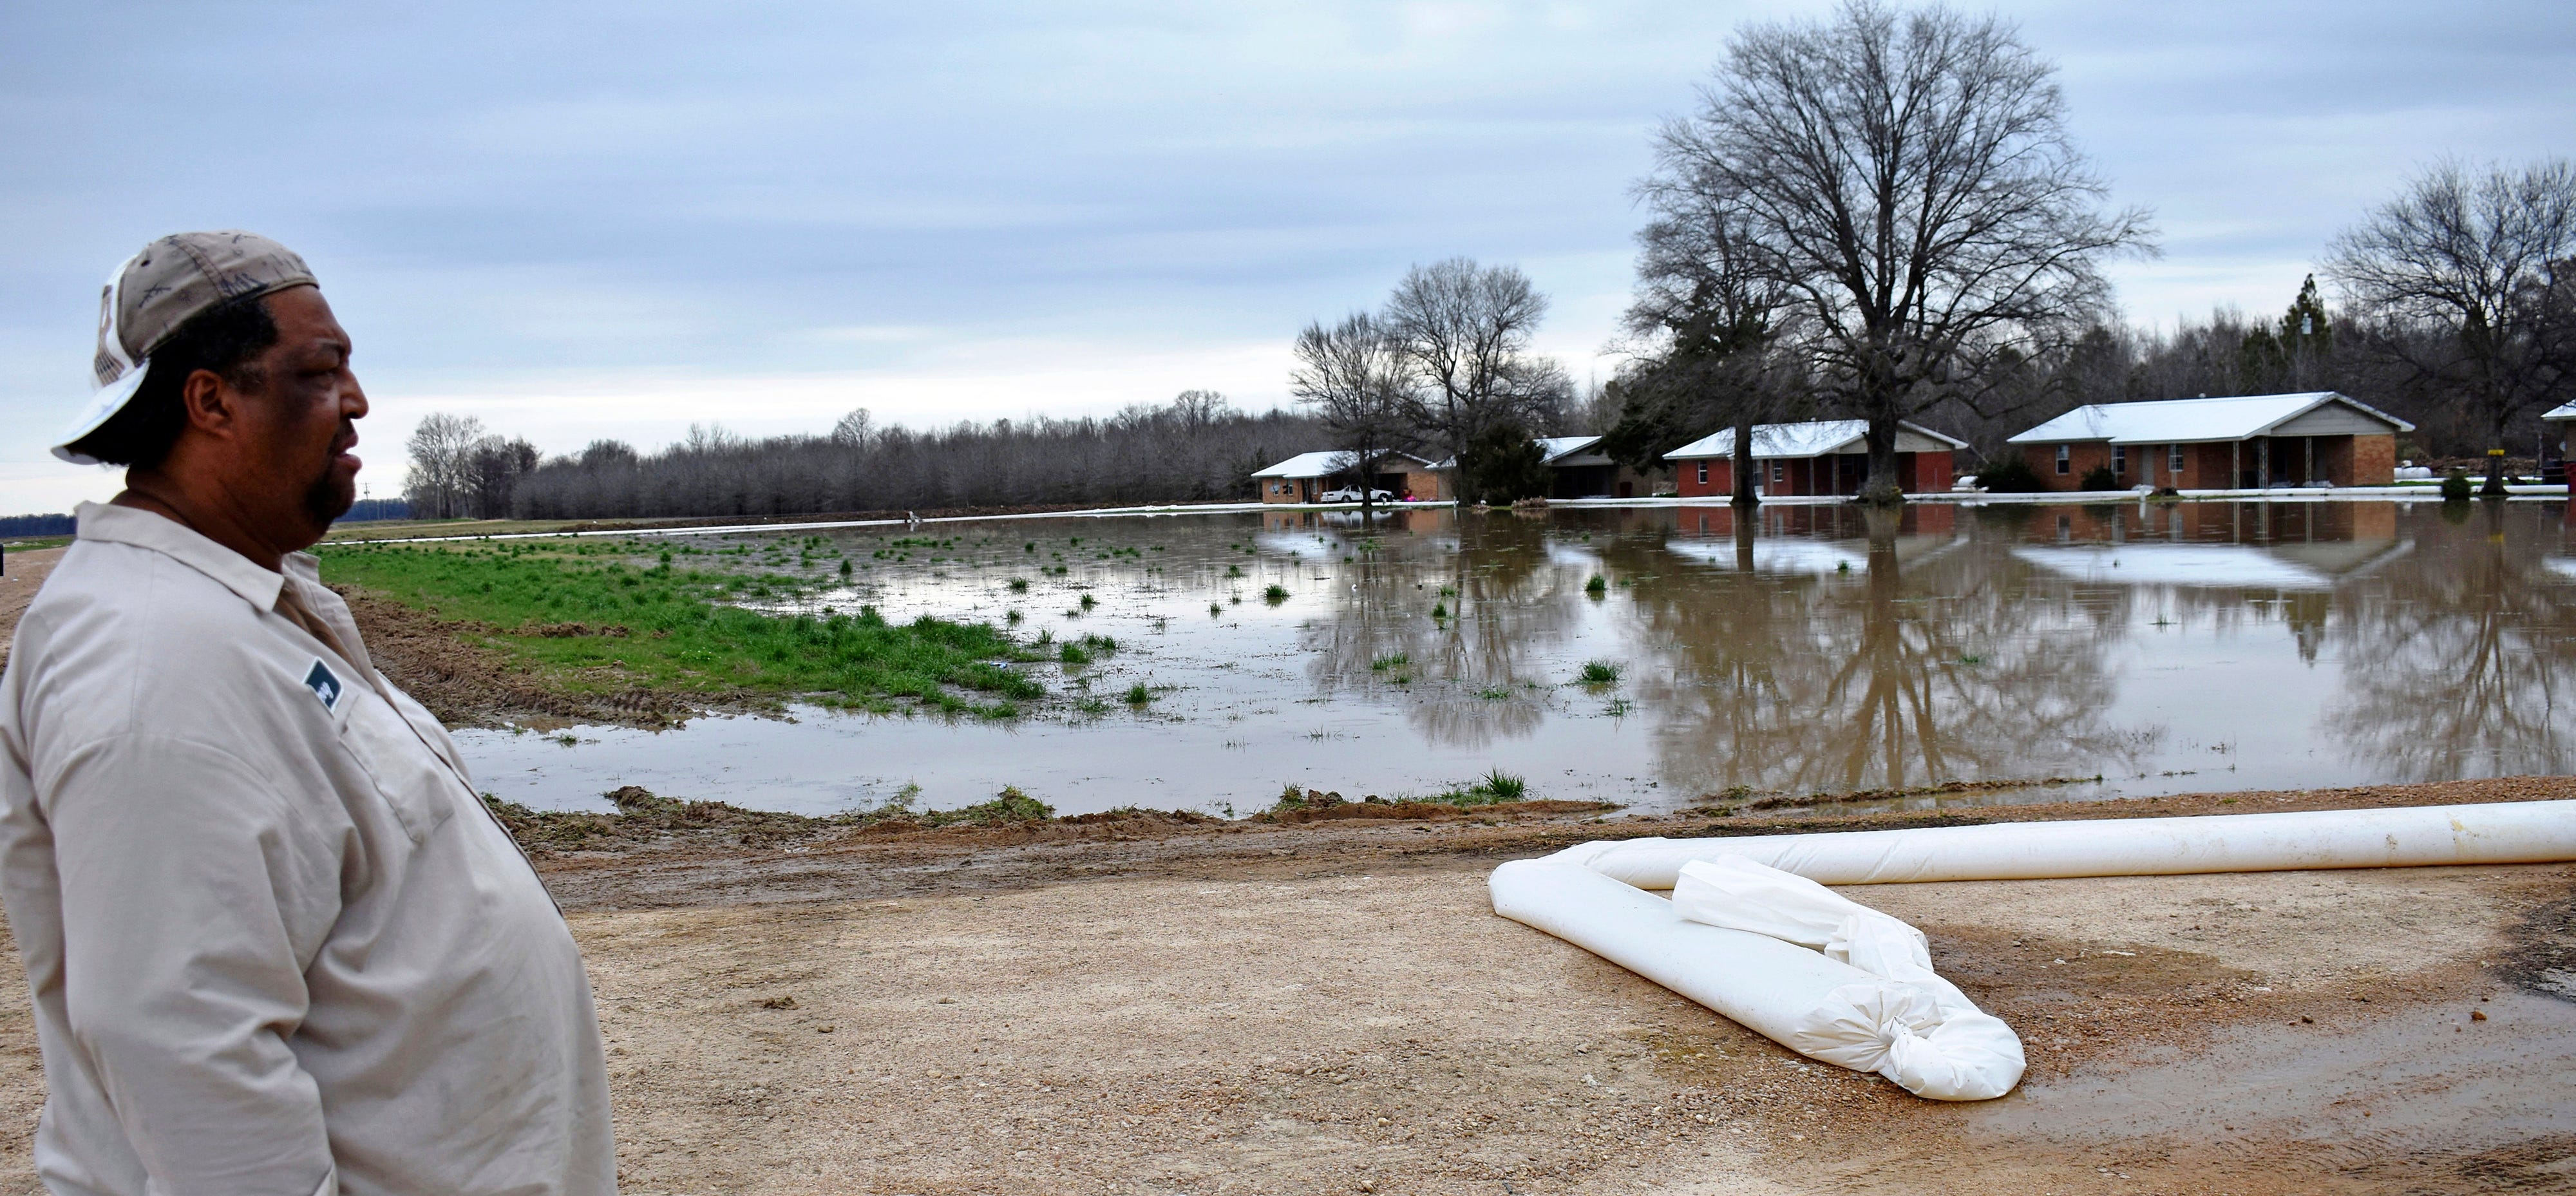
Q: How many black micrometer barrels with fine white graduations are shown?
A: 0